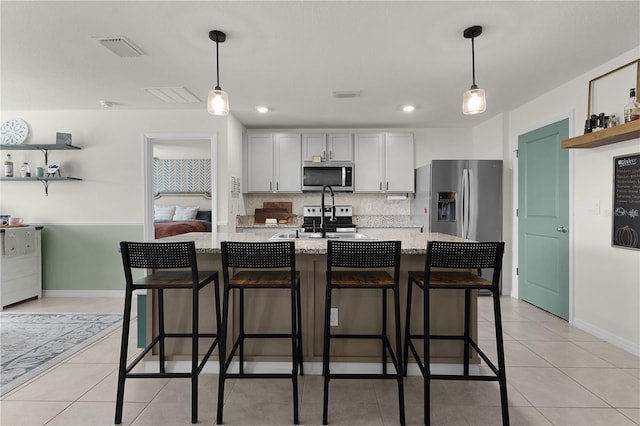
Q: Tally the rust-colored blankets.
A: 1